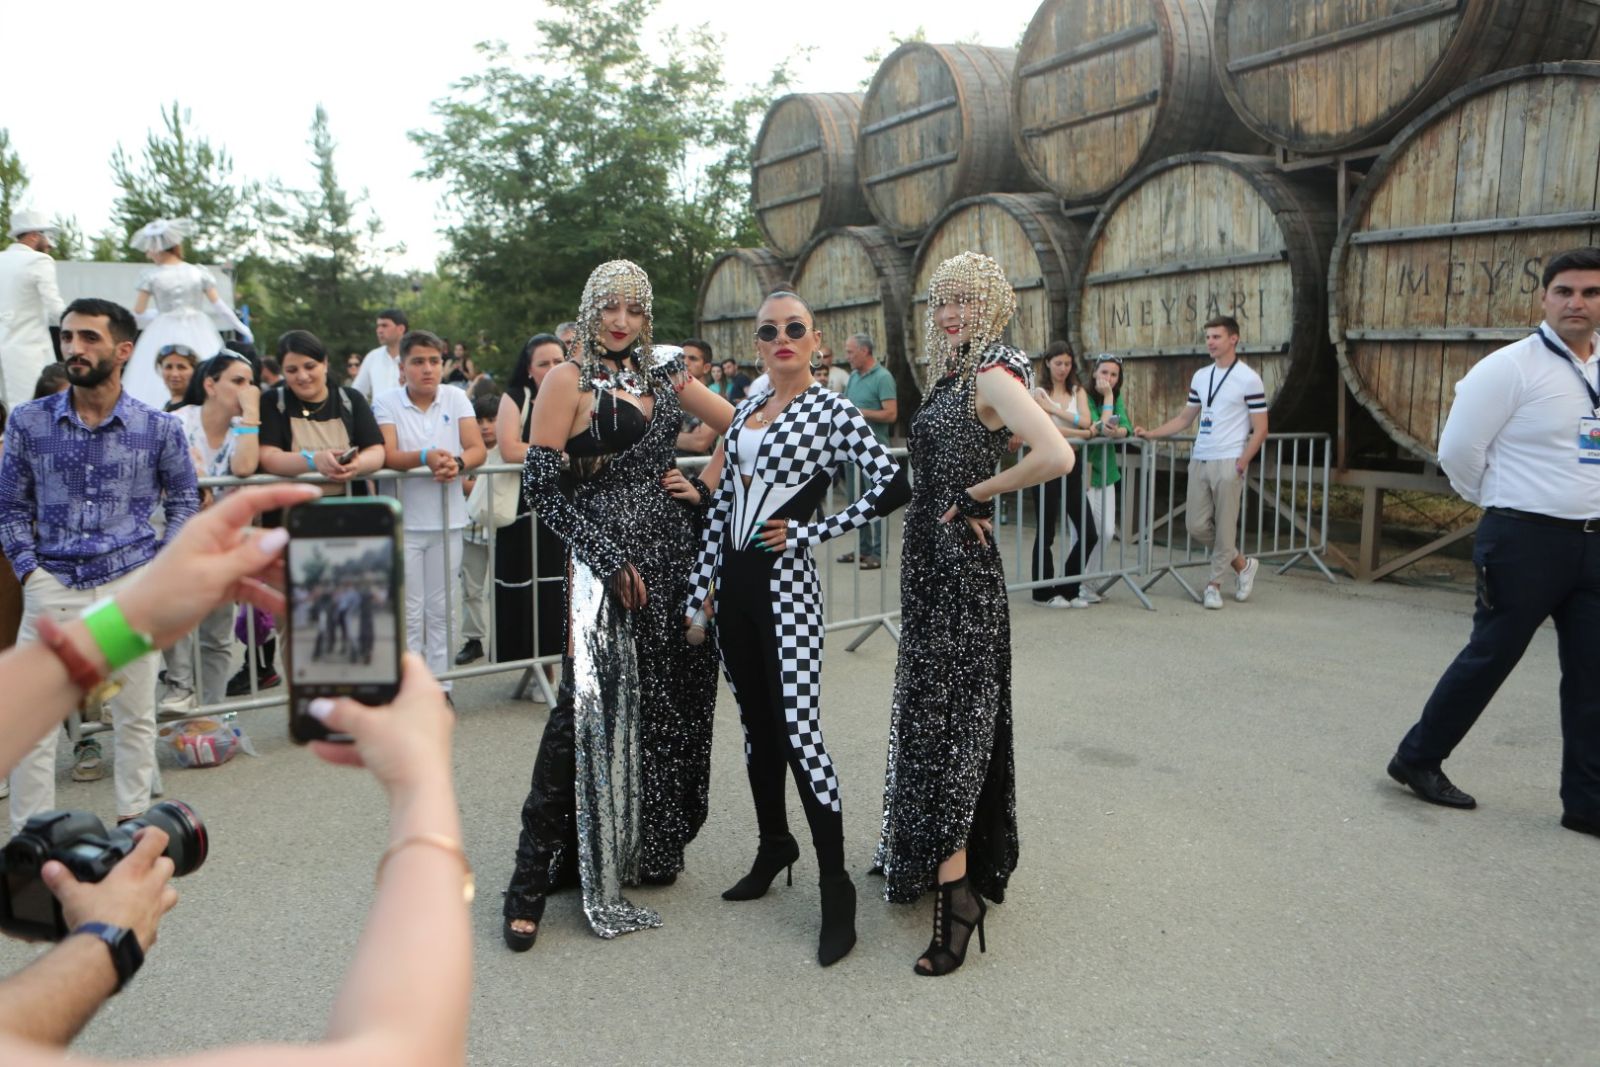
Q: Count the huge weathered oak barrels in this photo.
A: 9